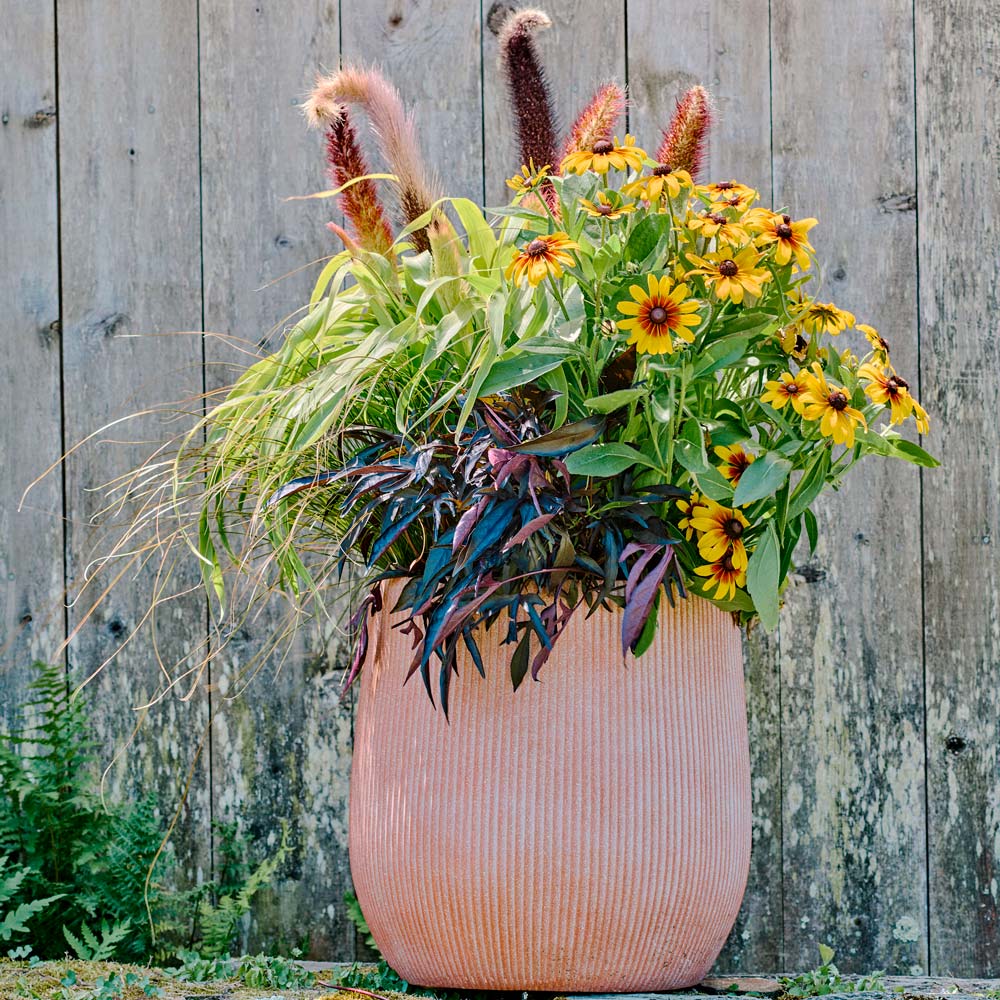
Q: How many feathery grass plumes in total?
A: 5